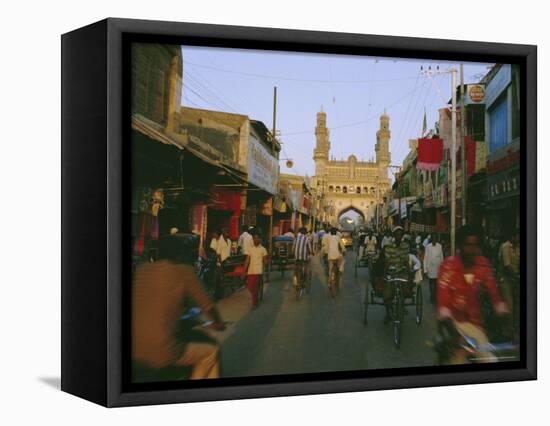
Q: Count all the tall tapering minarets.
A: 2